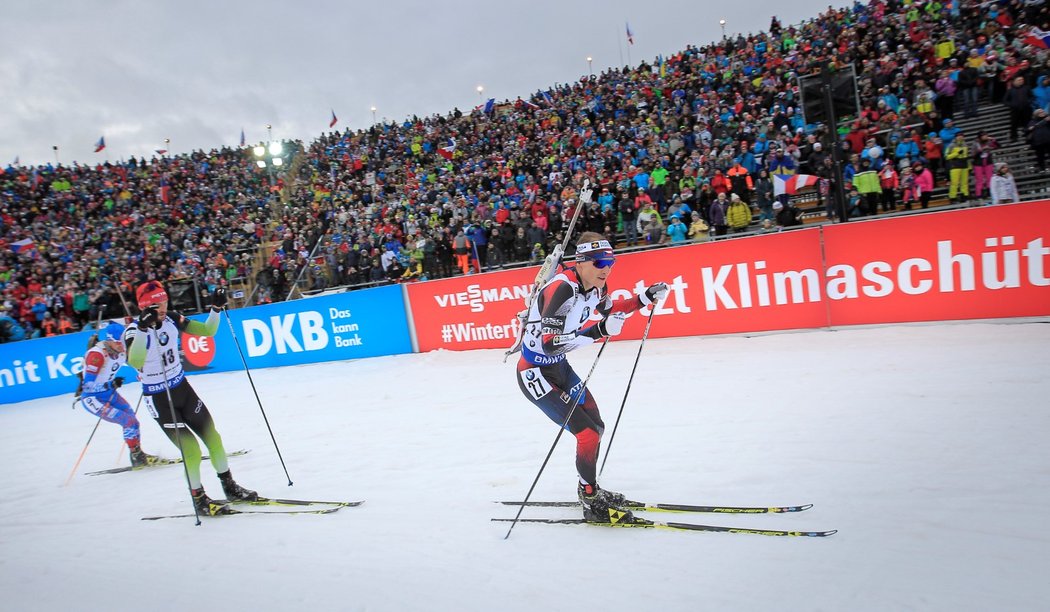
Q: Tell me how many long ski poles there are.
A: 6